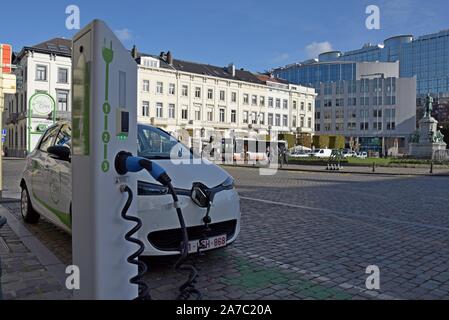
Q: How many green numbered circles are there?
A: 3